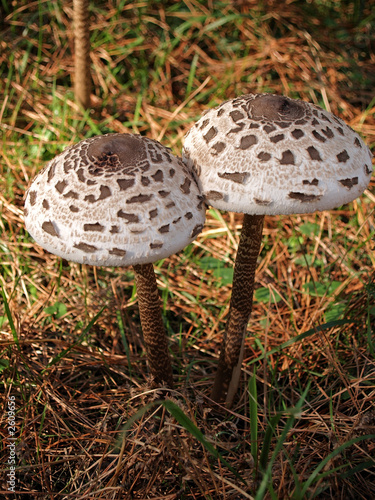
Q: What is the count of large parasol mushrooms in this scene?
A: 2